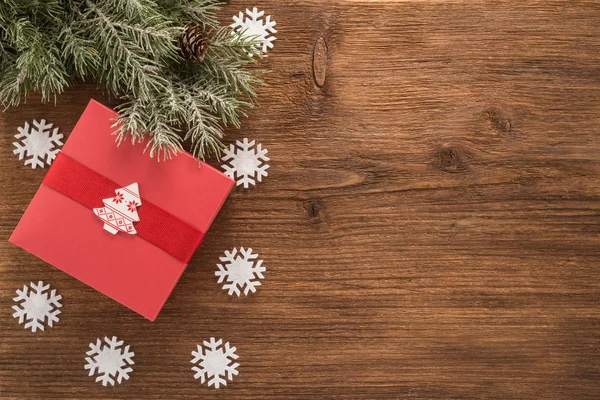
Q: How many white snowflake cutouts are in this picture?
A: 7